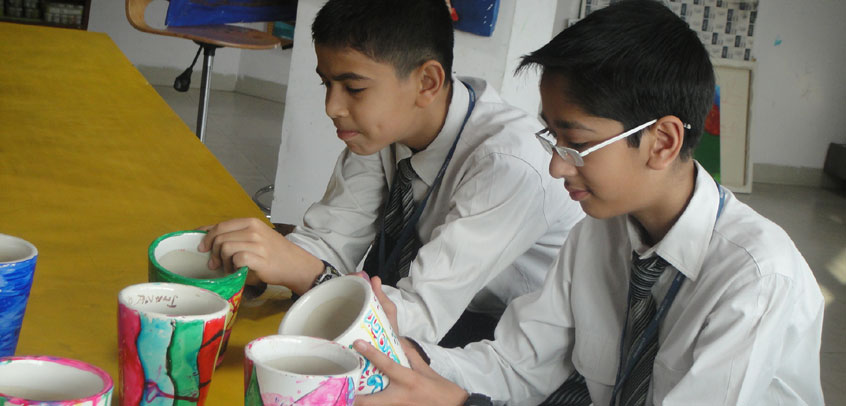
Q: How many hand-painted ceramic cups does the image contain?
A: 6